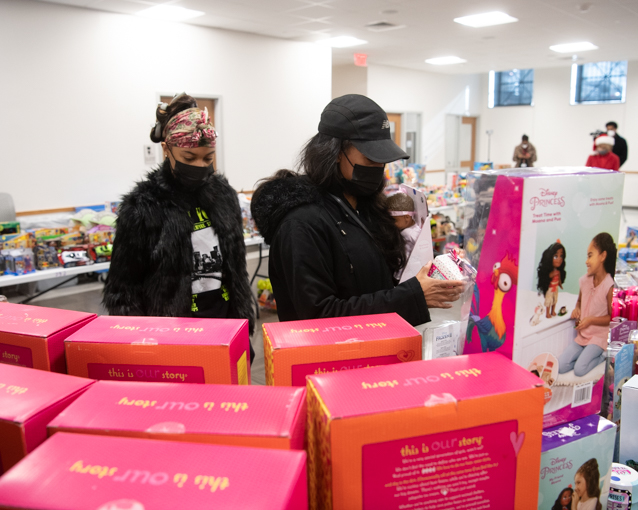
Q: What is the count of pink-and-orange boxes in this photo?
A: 7